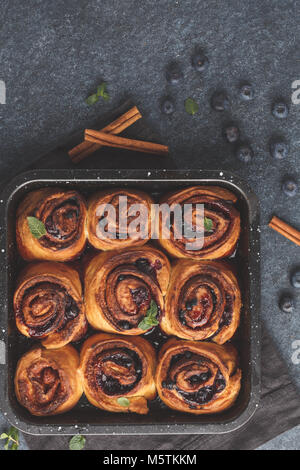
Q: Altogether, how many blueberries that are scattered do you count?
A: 12